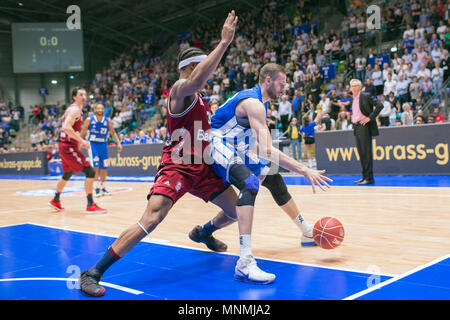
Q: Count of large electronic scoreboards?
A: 1